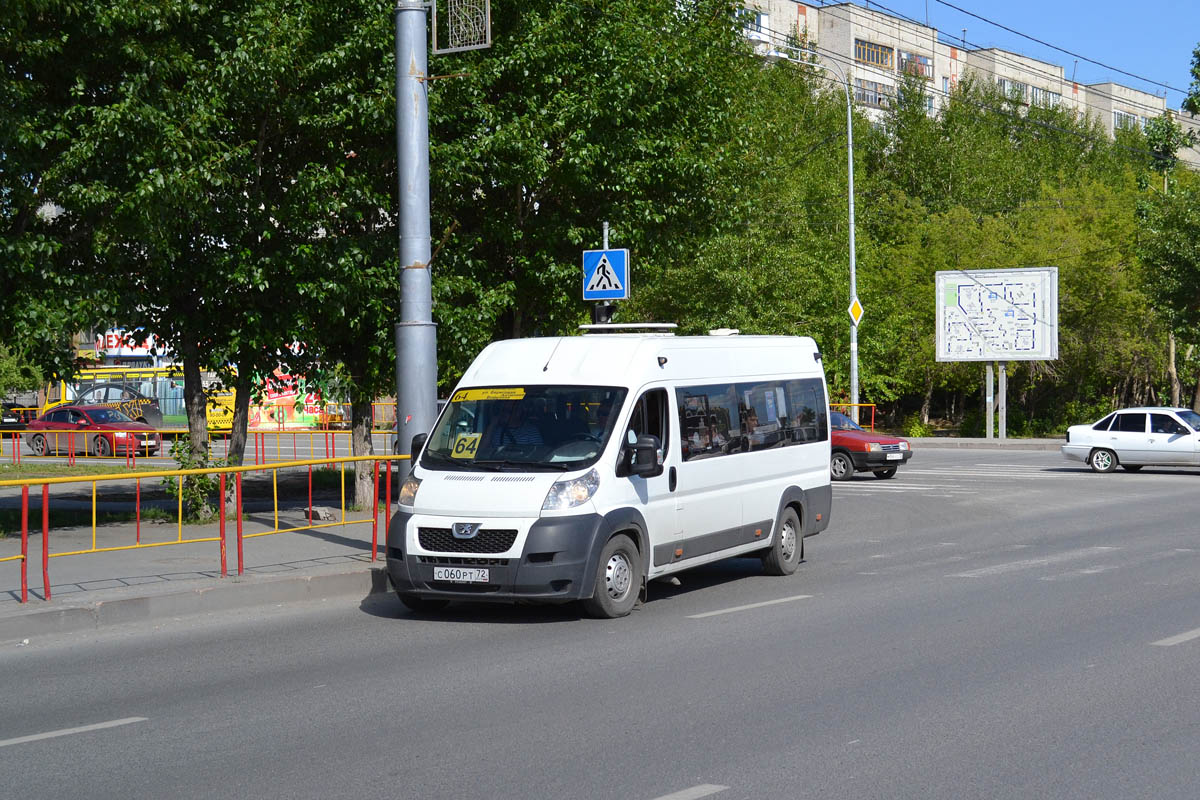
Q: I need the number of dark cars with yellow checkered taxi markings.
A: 1